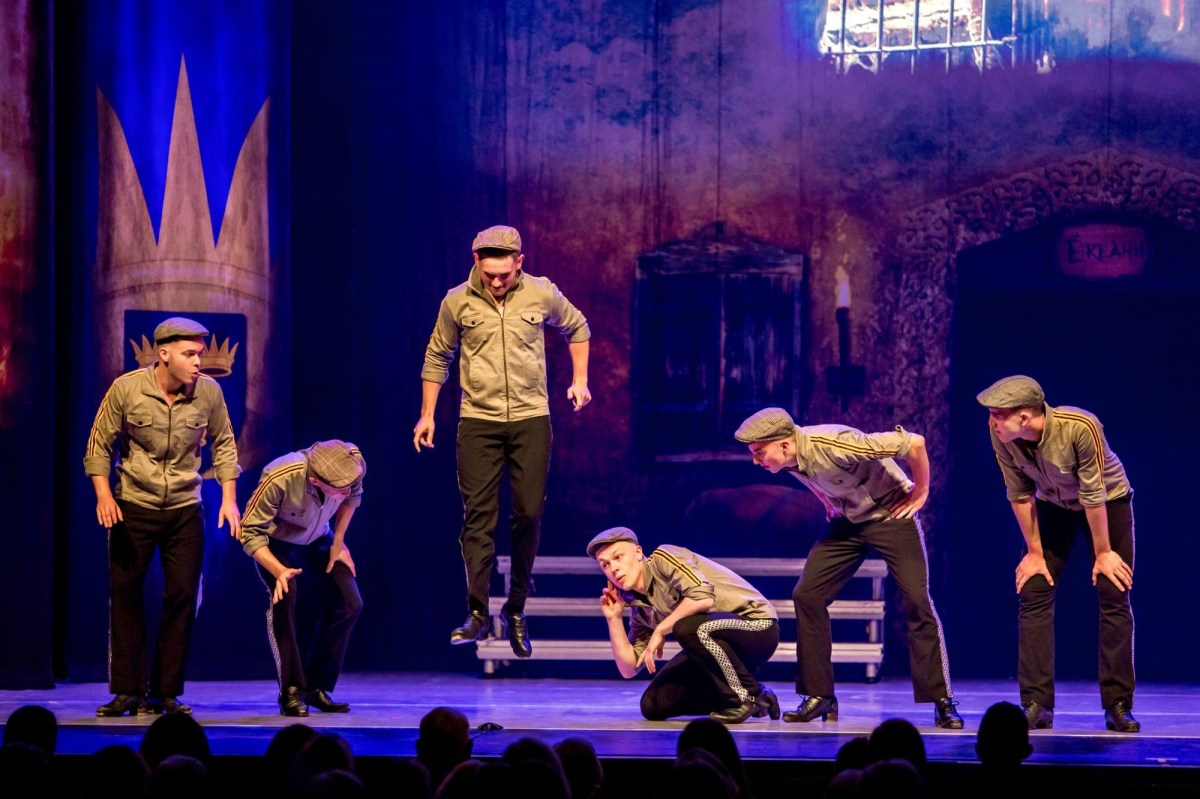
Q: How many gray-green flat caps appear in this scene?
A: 6